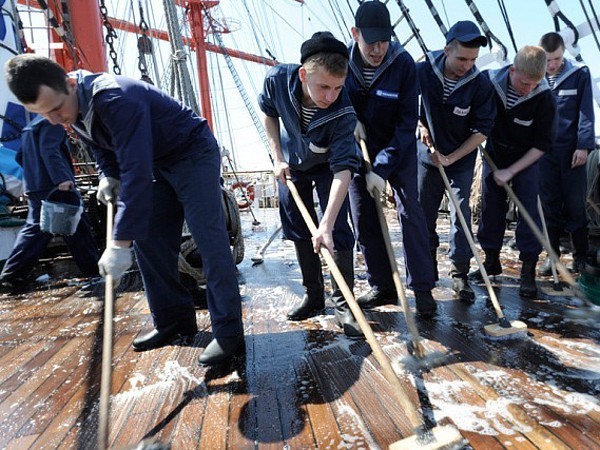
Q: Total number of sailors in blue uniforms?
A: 7